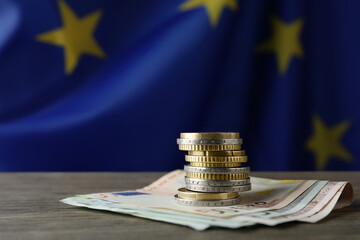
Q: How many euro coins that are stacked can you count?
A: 12